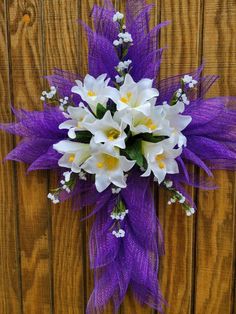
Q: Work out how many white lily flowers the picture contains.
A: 9